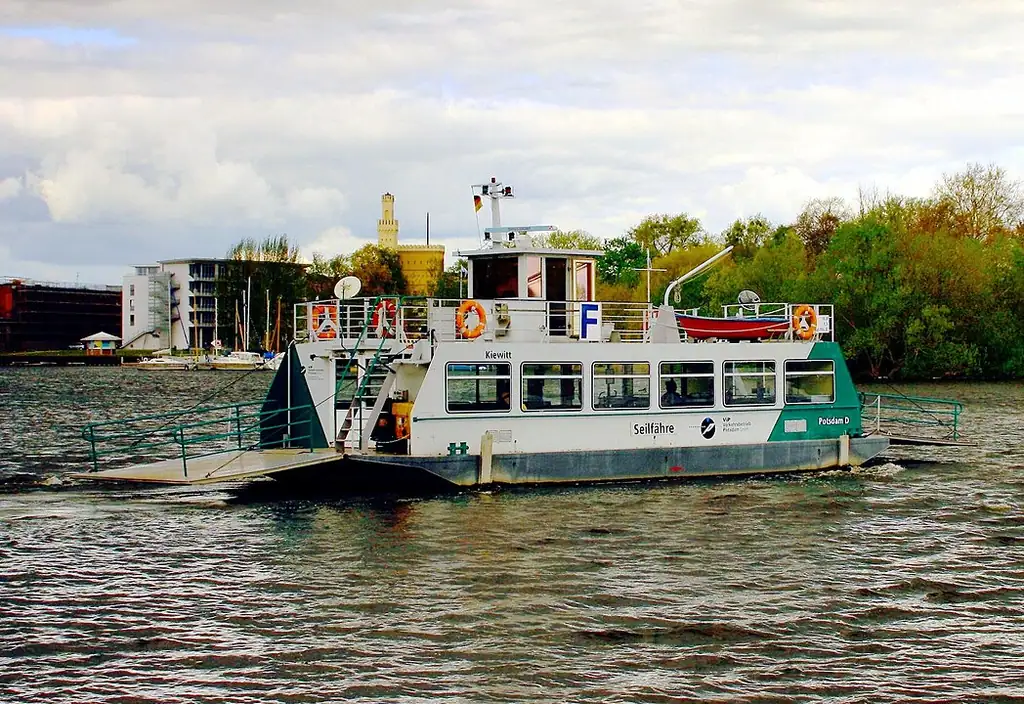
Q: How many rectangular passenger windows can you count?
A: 6